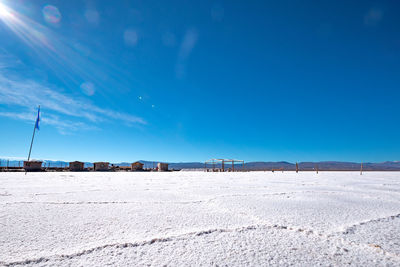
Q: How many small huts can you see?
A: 5